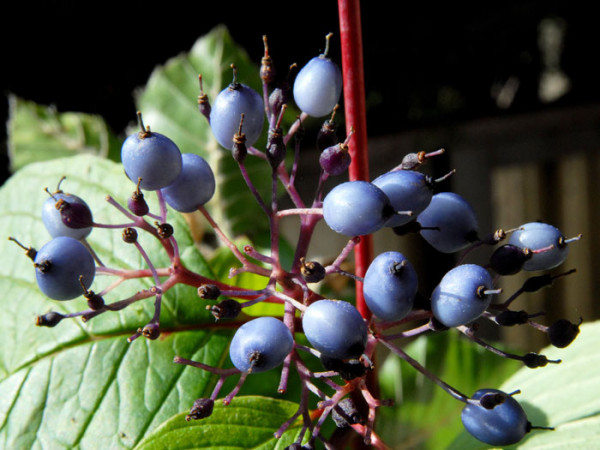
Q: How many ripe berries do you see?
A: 15